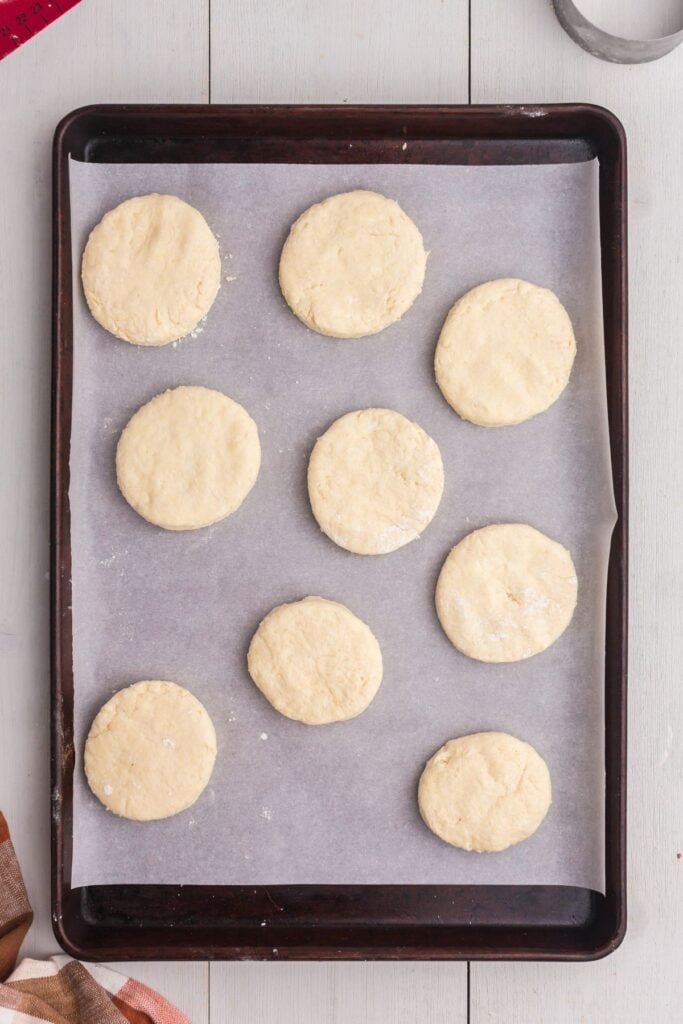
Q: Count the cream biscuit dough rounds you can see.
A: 9